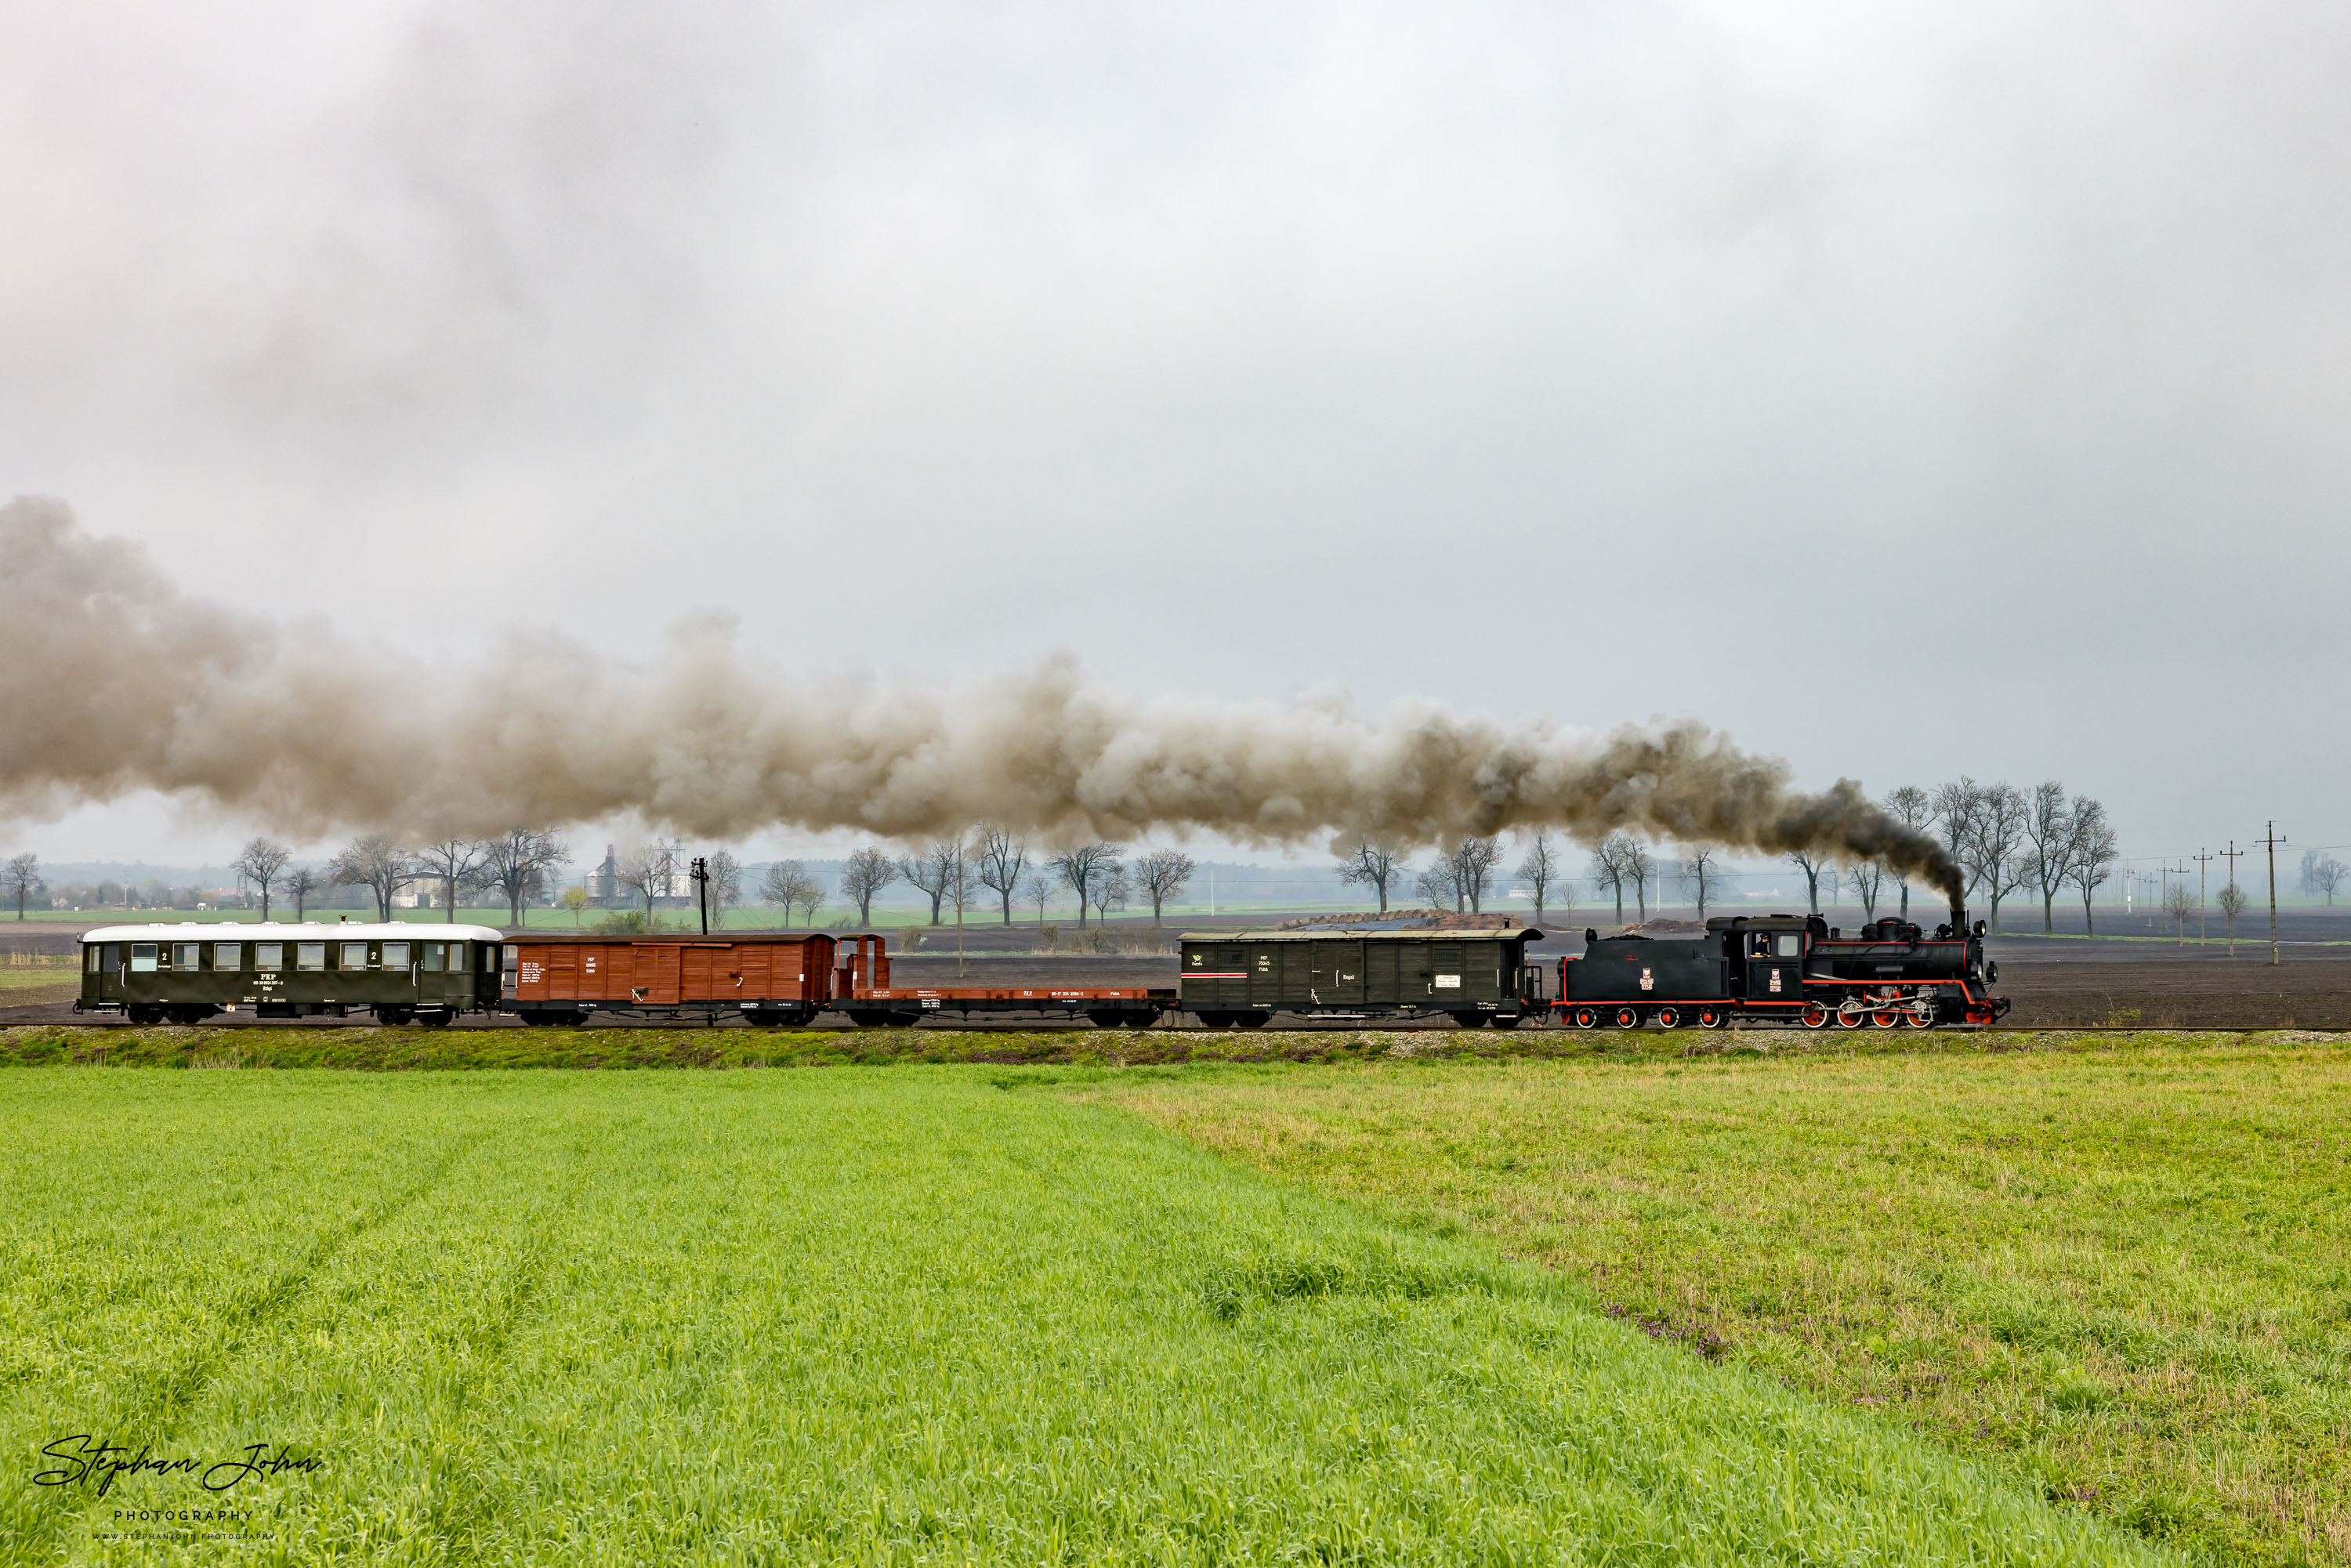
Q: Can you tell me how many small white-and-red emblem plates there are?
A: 2